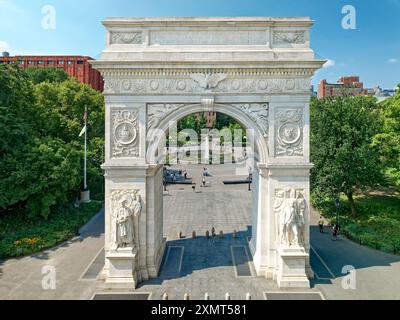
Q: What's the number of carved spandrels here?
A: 2